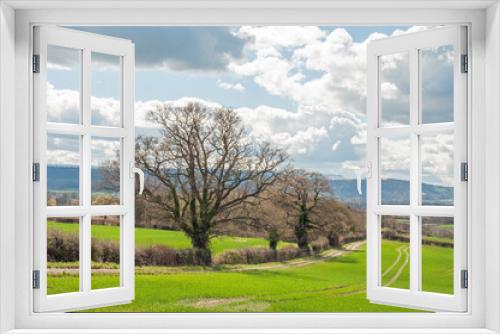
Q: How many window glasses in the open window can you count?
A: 12